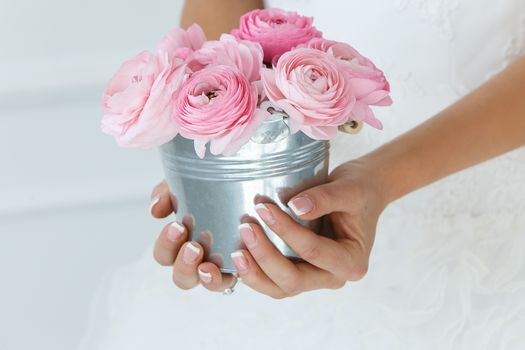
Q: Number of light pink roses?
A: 6